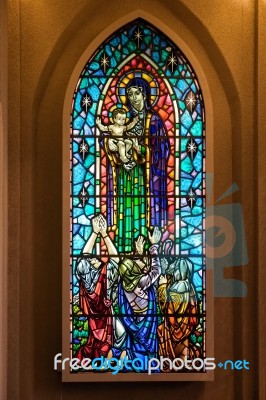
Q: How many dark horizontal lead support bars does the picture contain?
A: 5